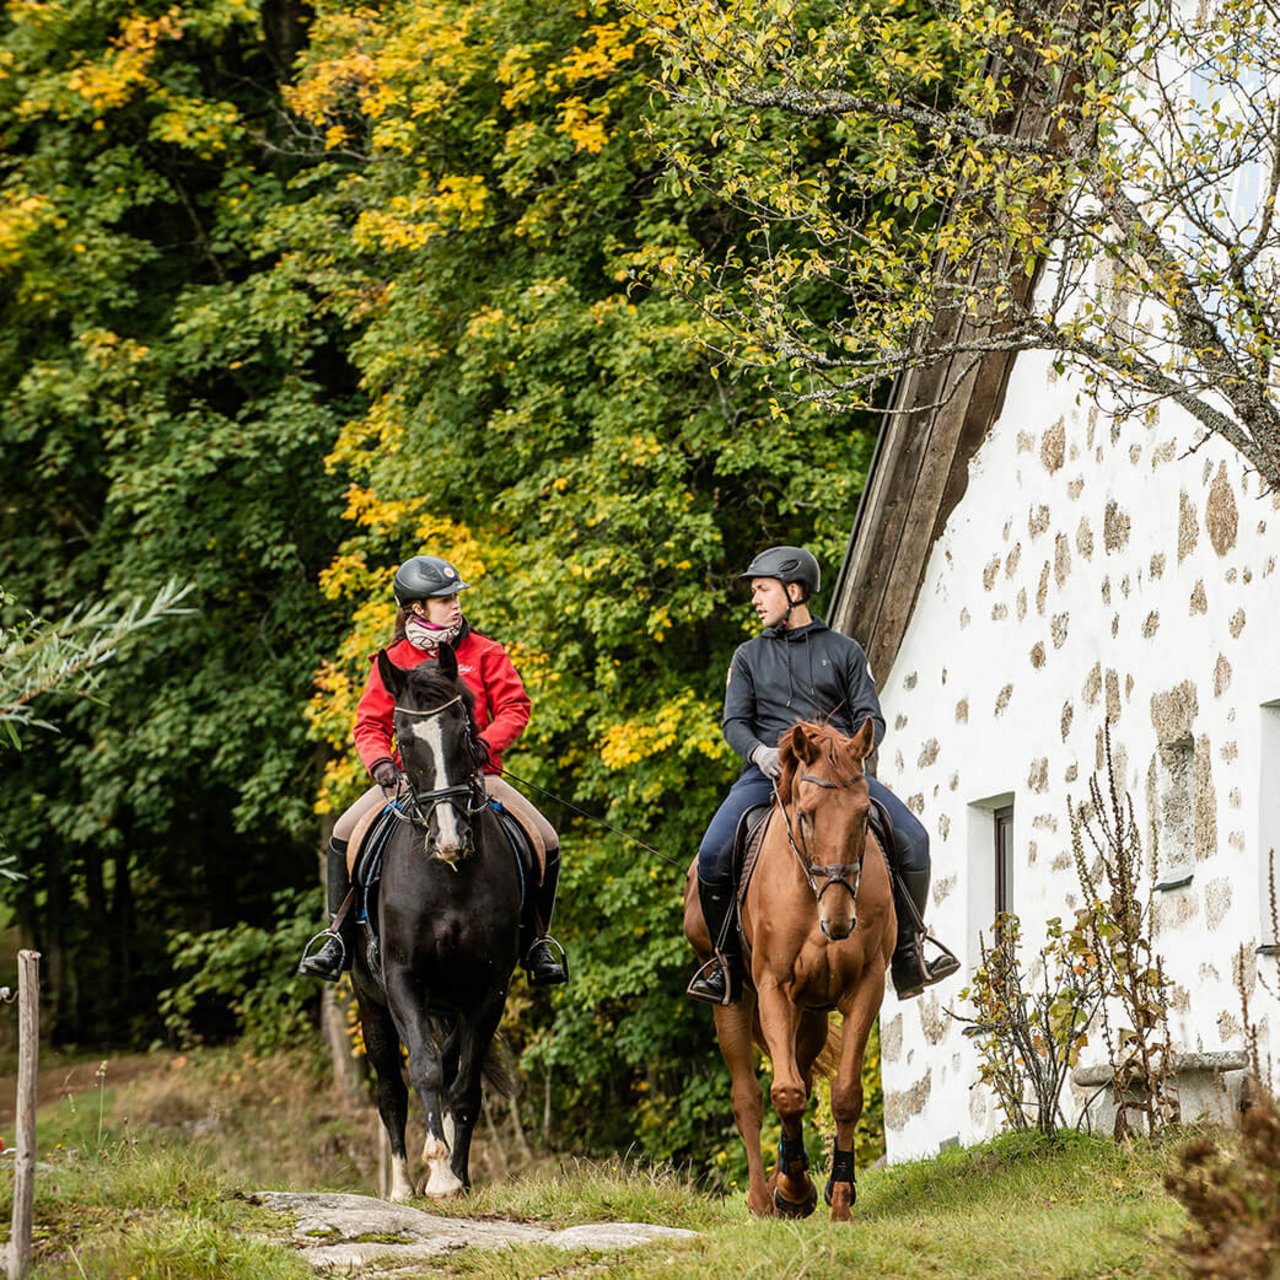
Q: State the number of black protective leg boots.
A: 2